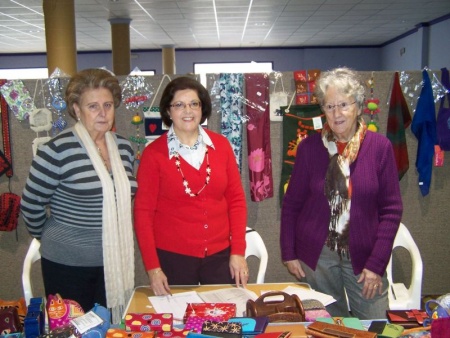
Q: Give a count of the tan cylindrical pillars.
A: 3